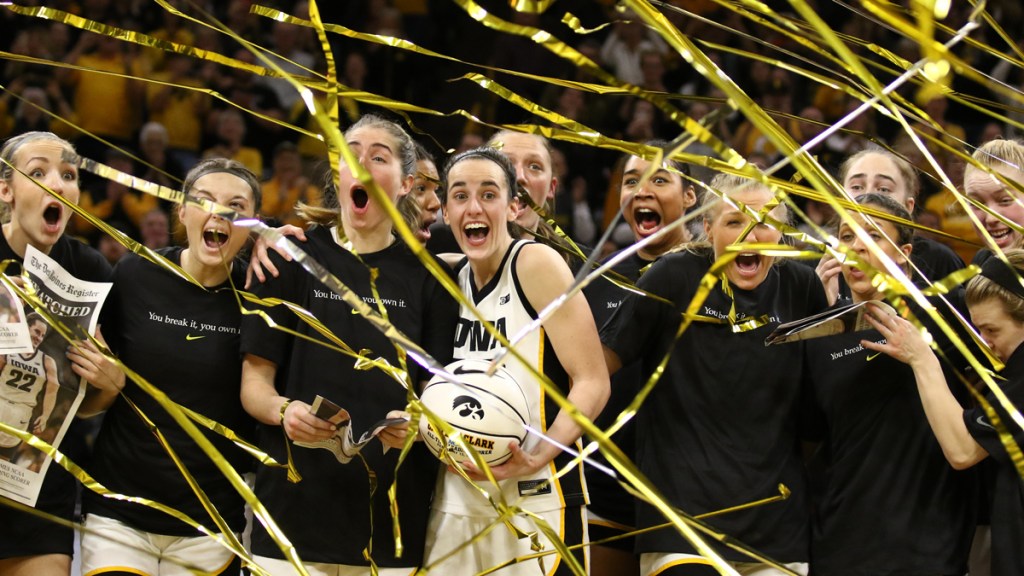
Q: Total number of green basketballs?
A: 0